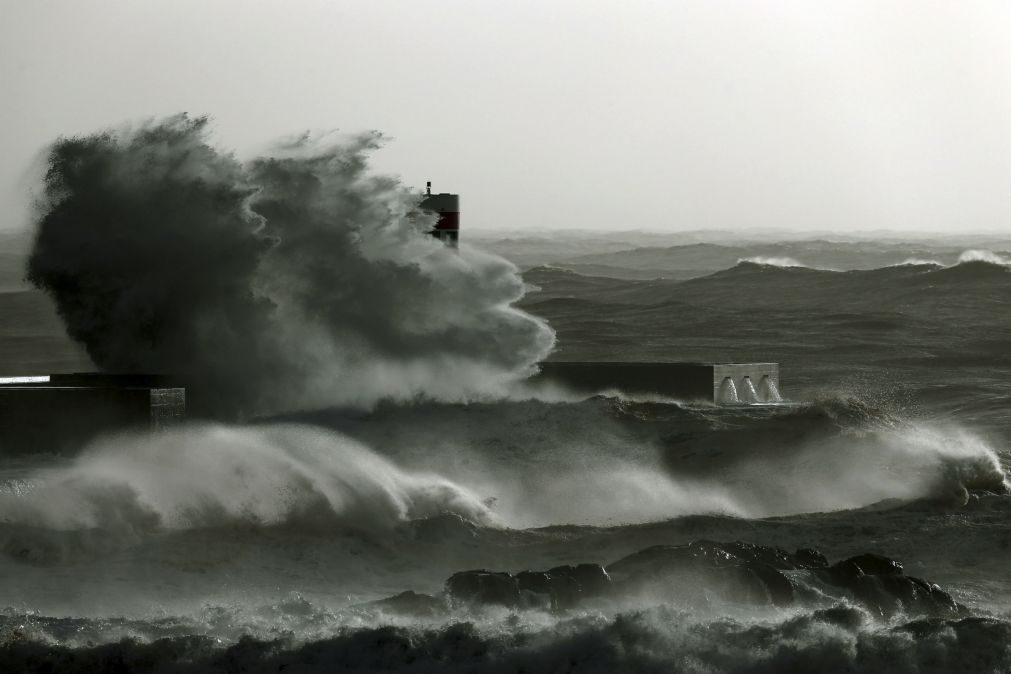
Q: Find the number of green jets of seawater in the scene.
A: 0